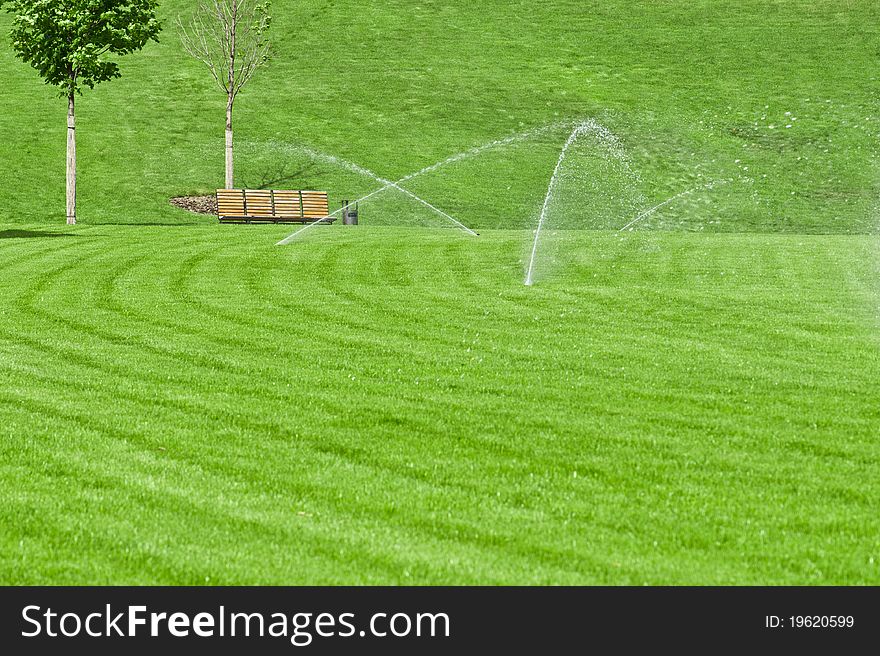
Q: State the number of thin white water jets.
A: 4